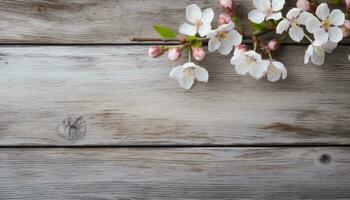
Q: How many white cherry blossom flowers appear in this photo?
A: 9